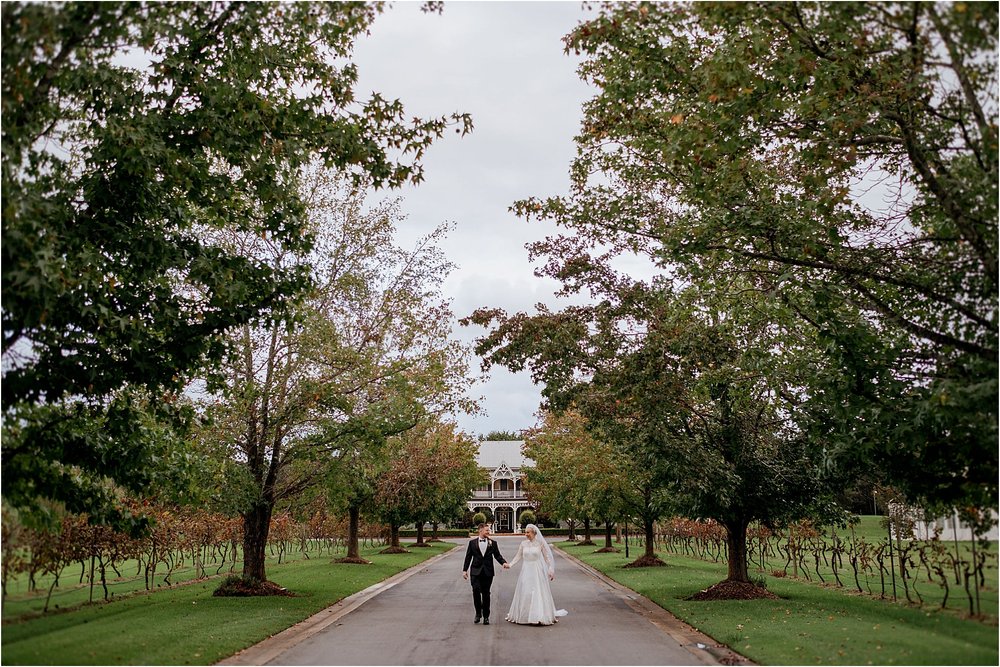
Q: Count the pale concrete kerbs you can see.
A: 2